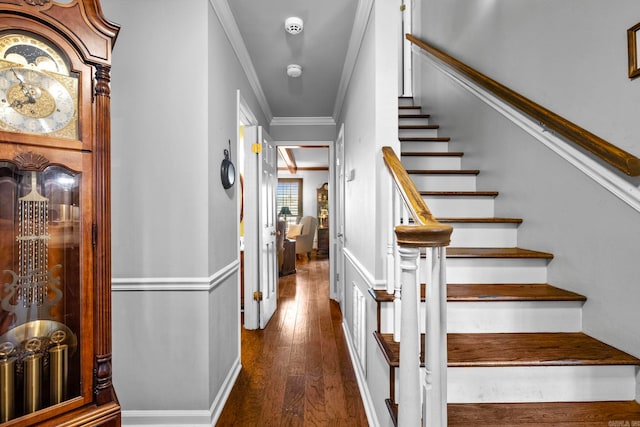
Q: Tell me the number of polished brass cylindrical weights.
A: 3